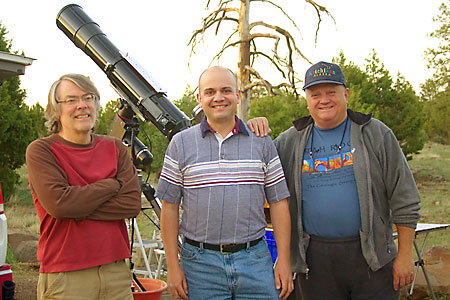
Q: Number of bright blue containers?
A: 1